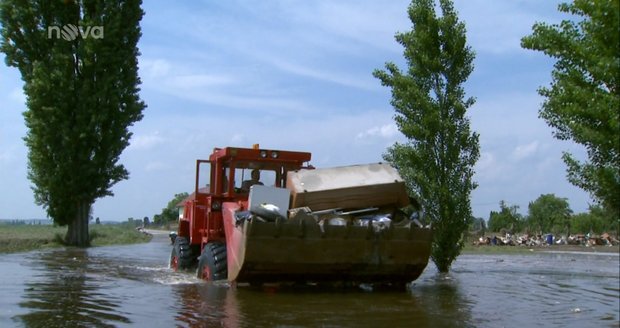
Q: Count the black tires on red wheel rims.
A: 2